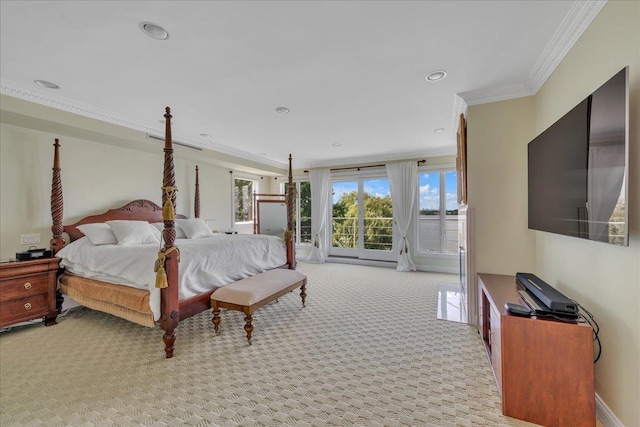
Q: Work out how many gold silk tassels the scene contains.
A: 2